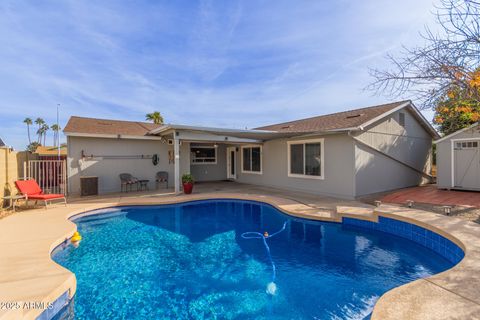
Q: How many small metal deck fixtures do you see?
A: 3